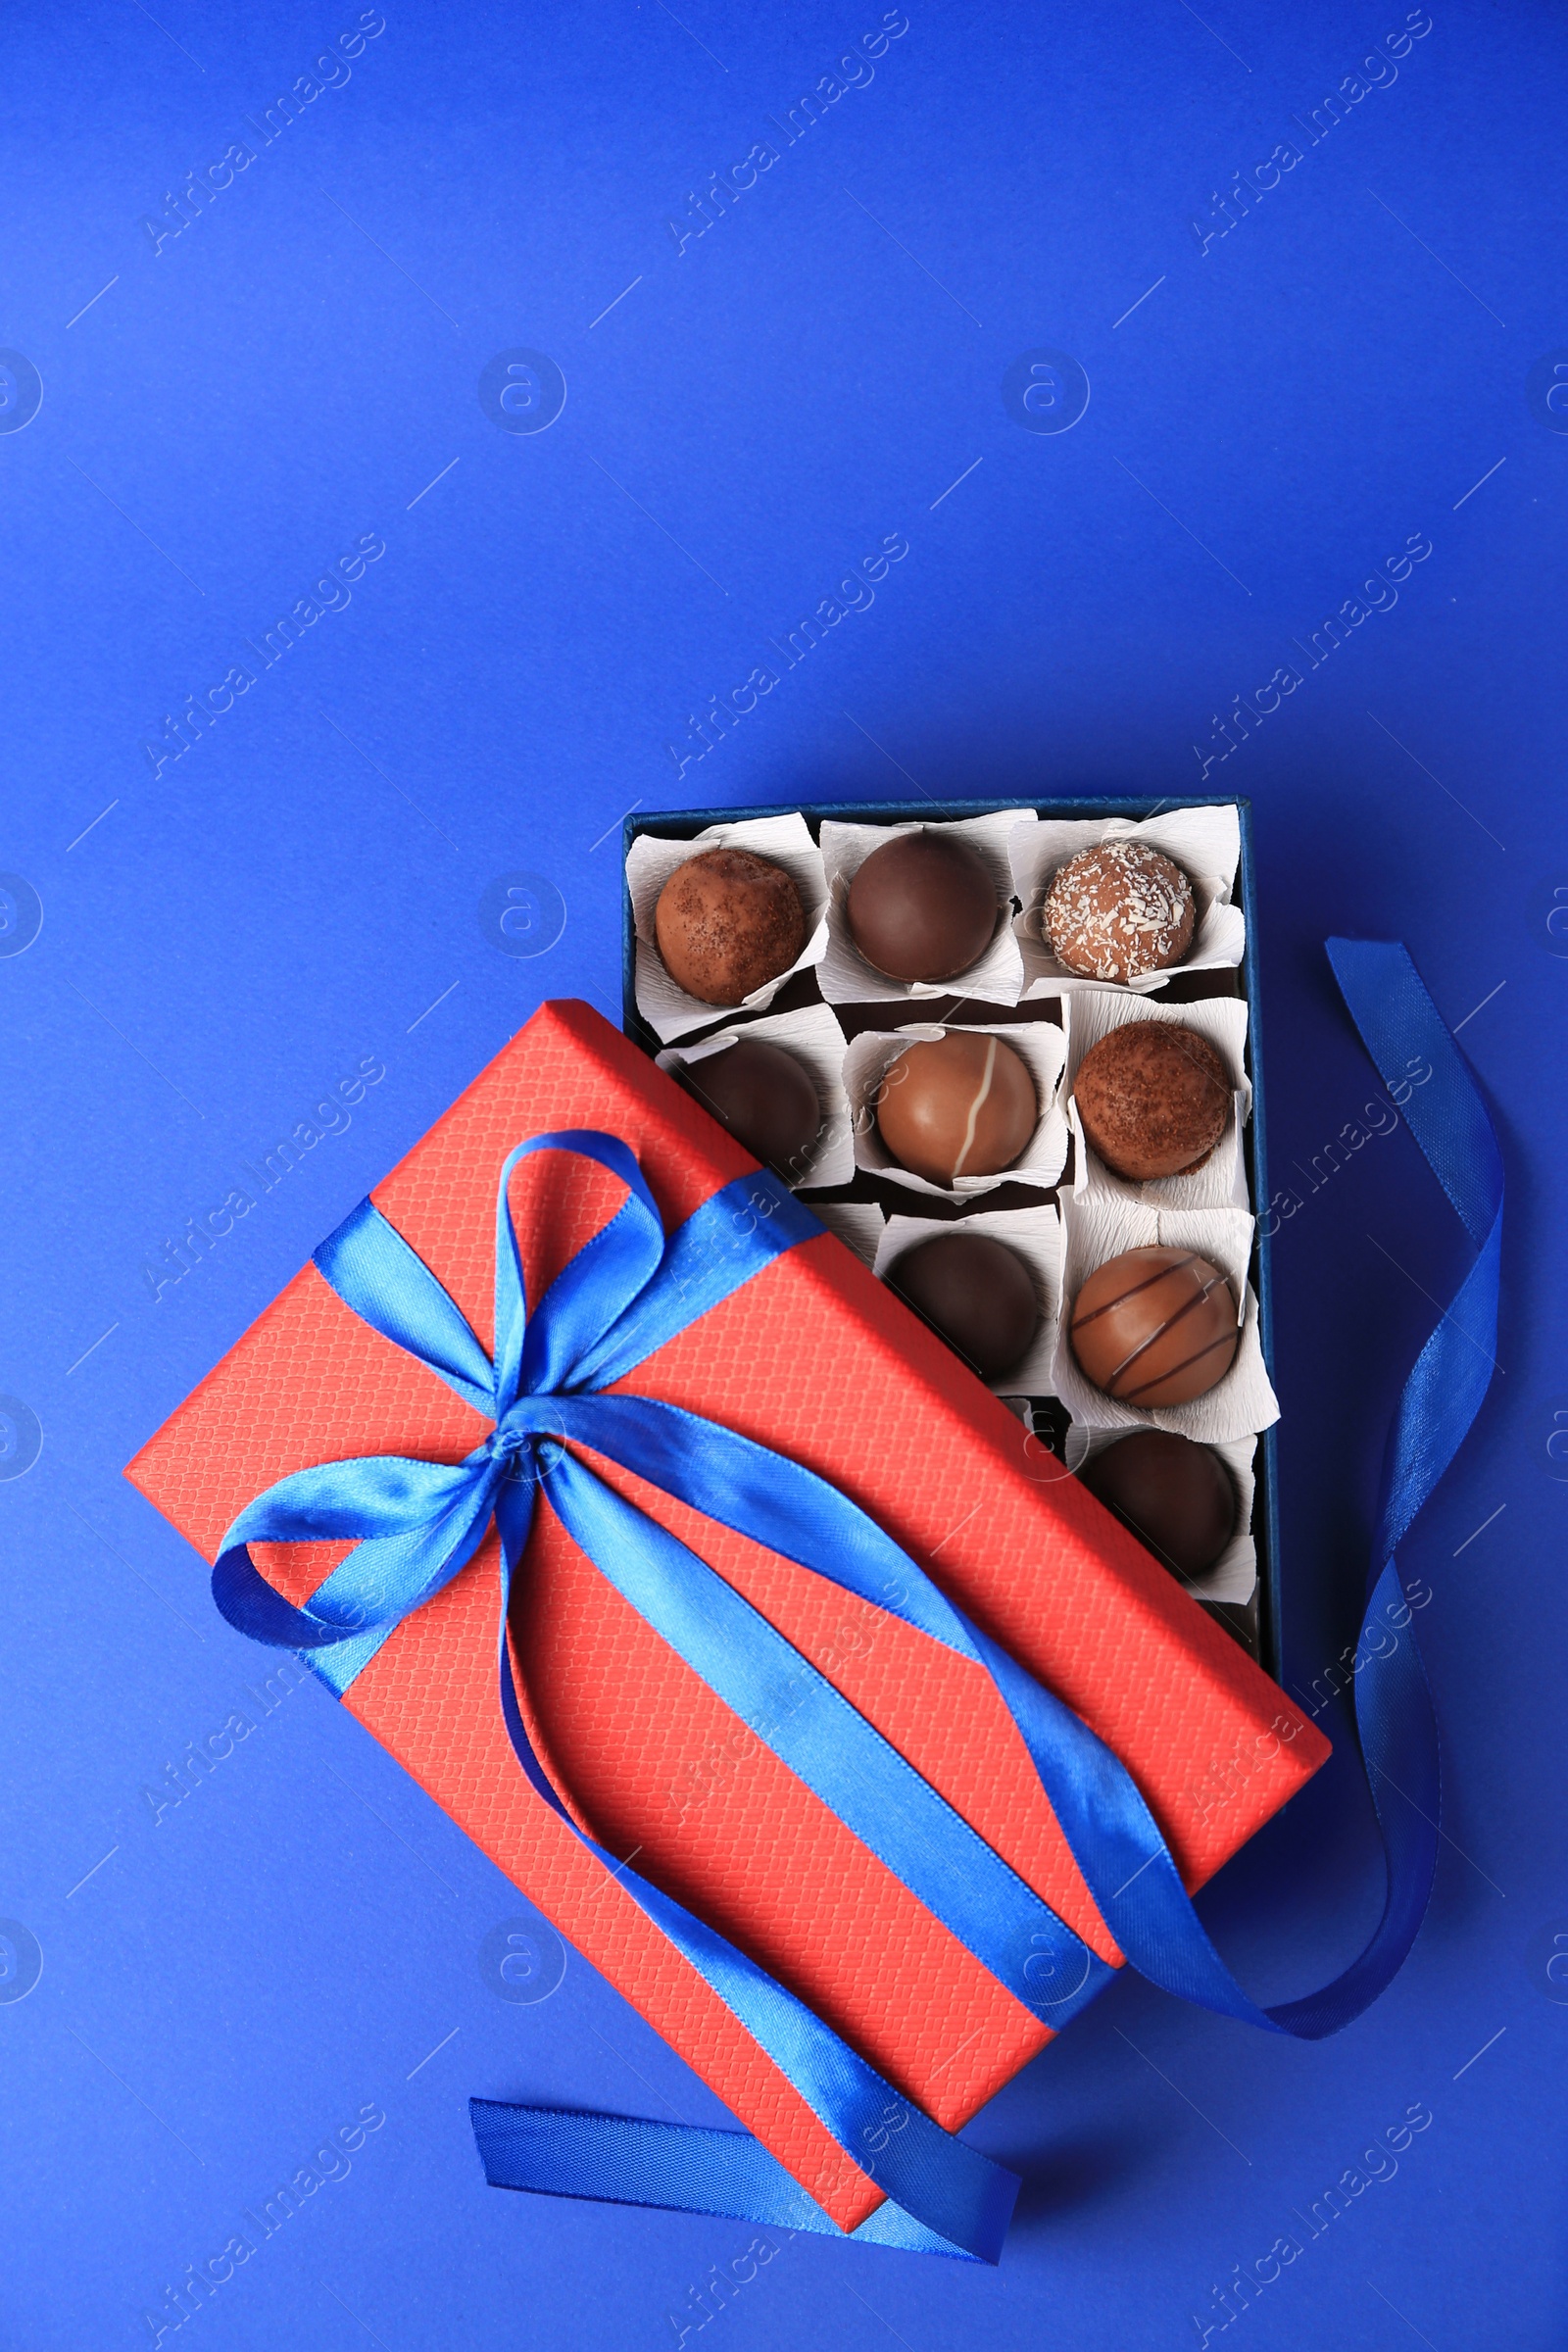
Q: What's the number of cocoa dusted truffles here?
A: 2